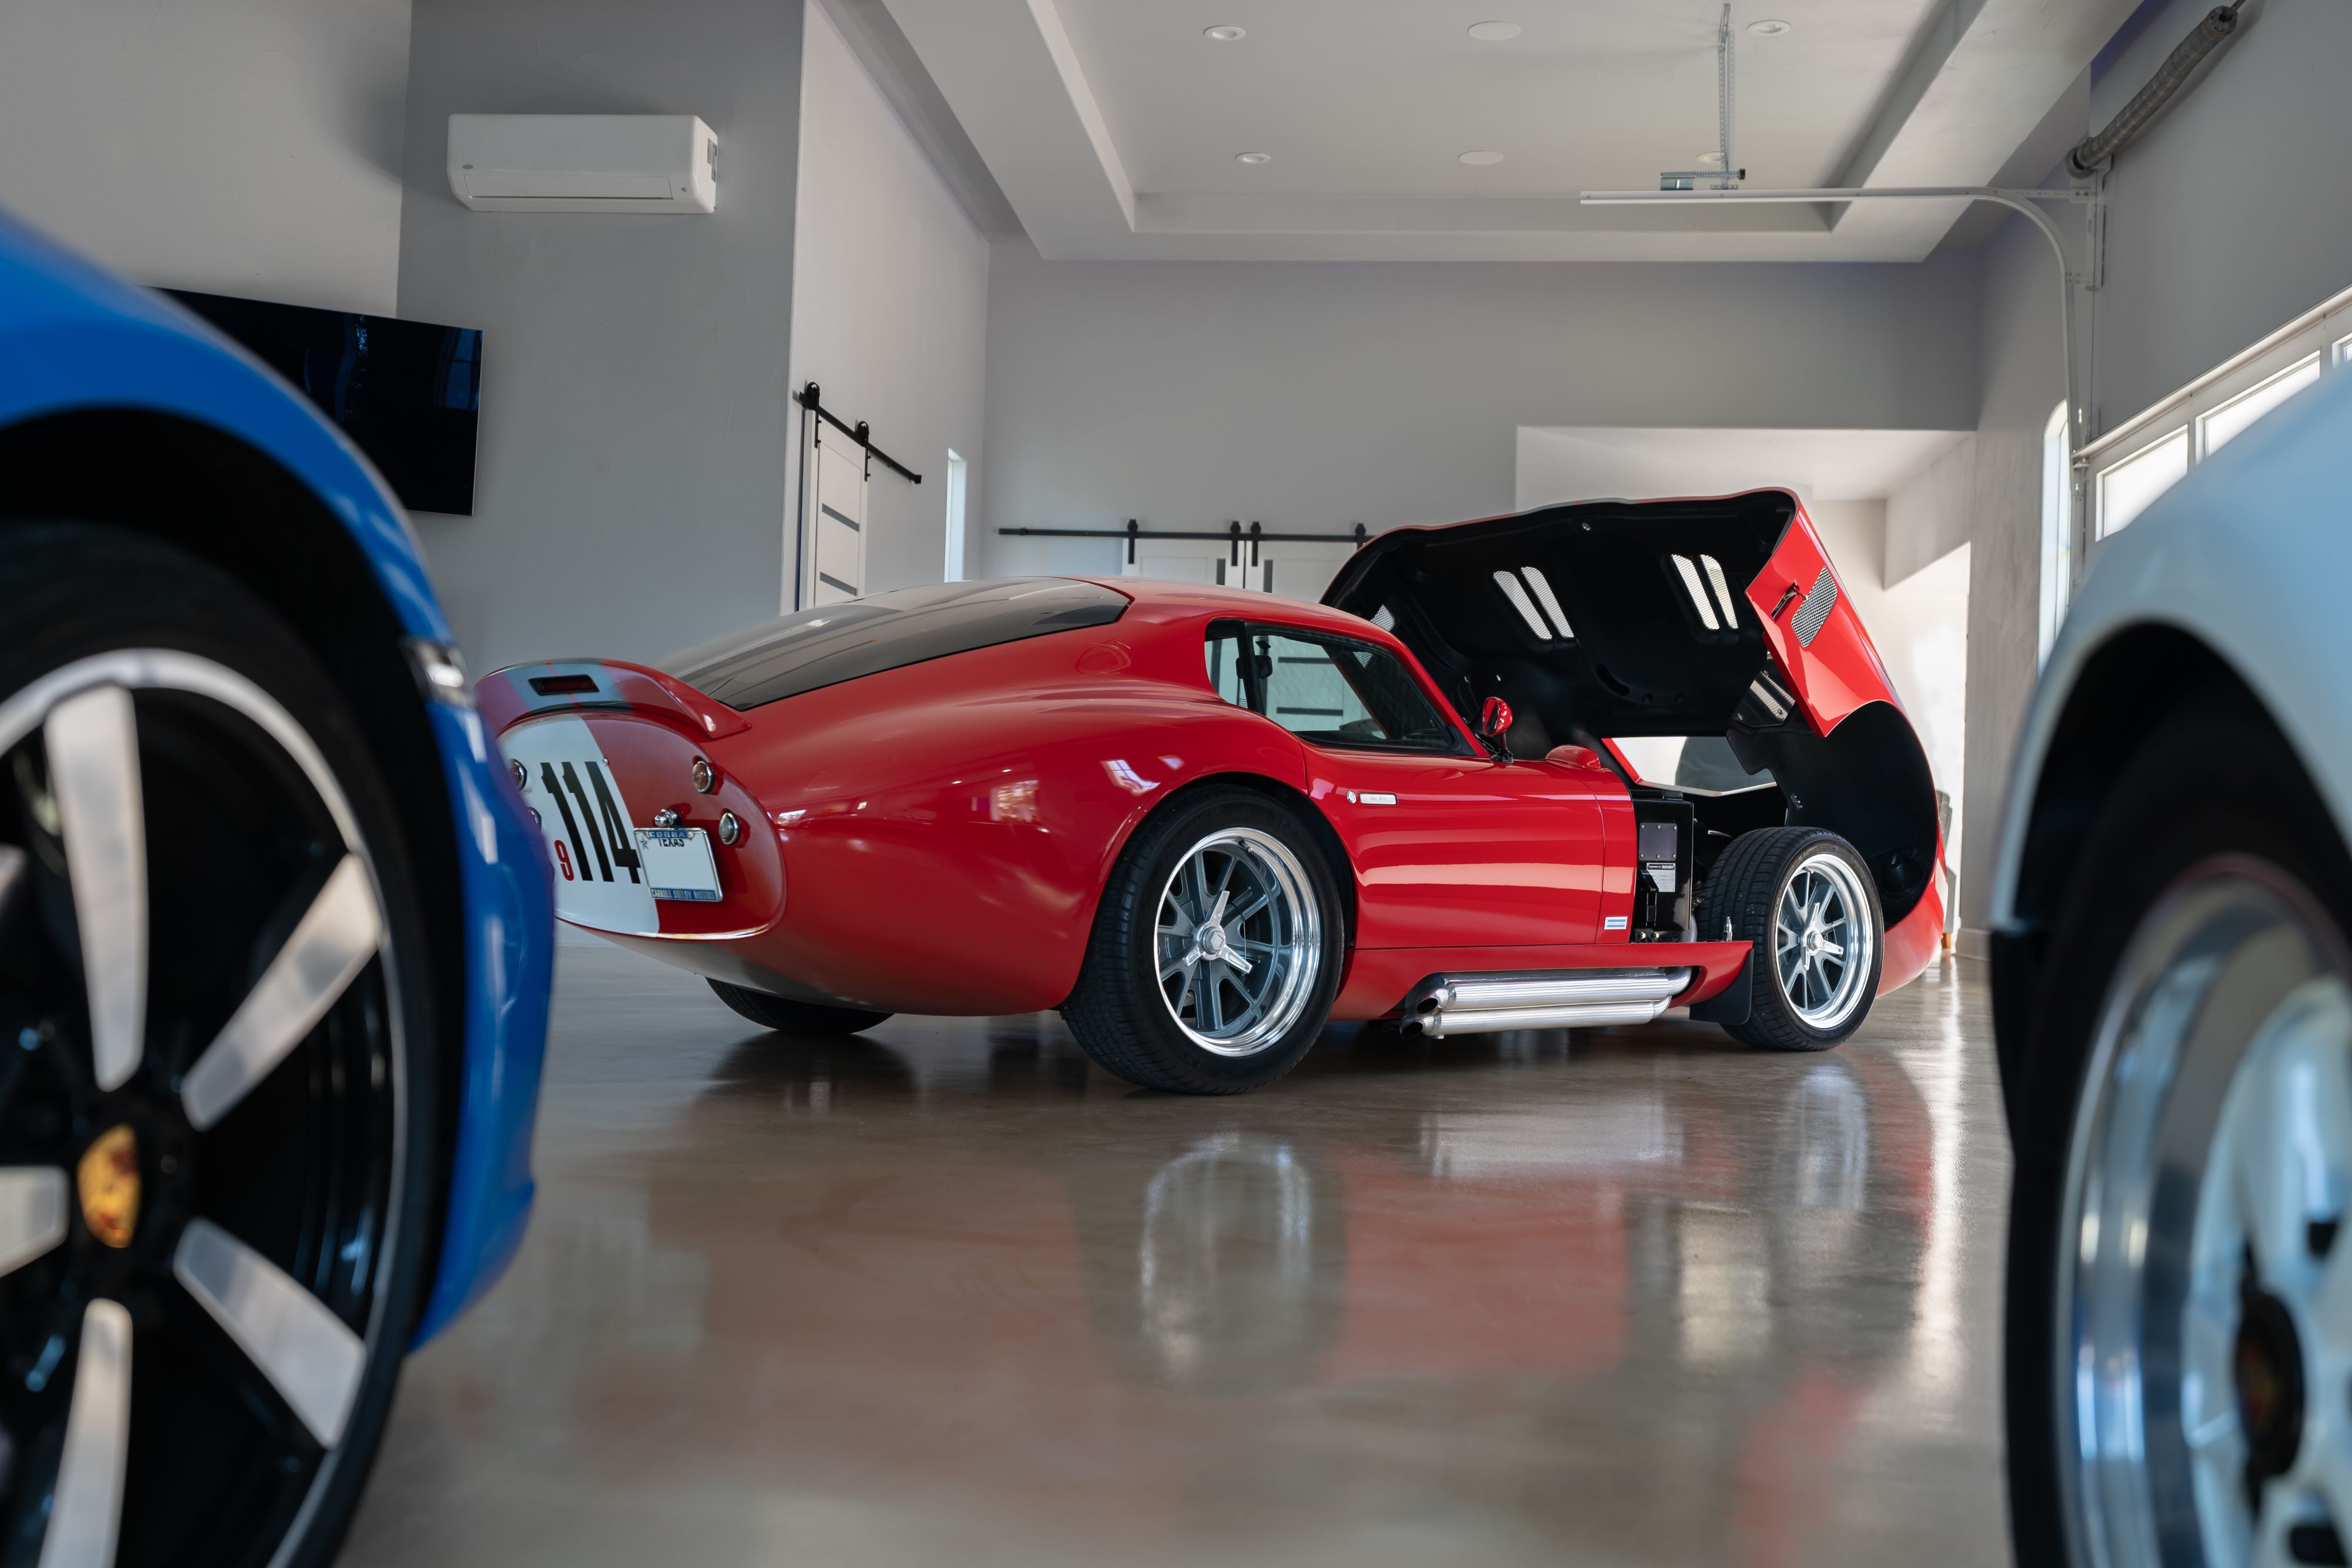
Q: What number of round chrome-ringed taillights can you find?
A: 4